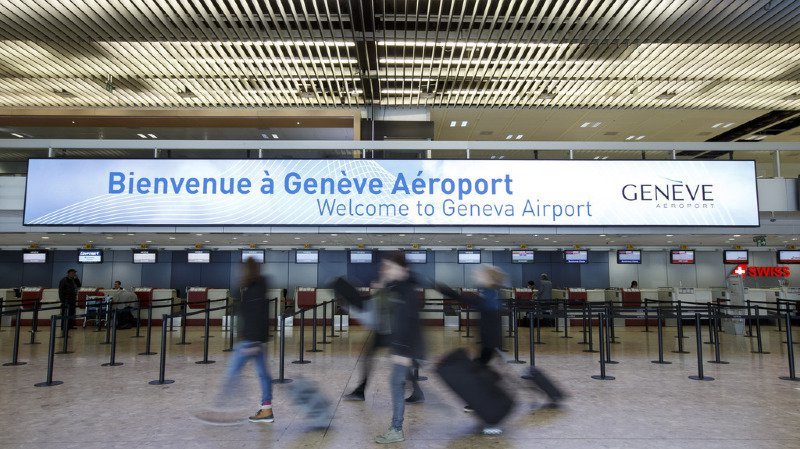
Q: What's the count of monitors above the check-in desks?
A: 15